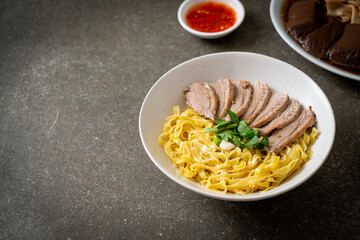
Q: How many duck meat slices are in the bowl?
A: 7